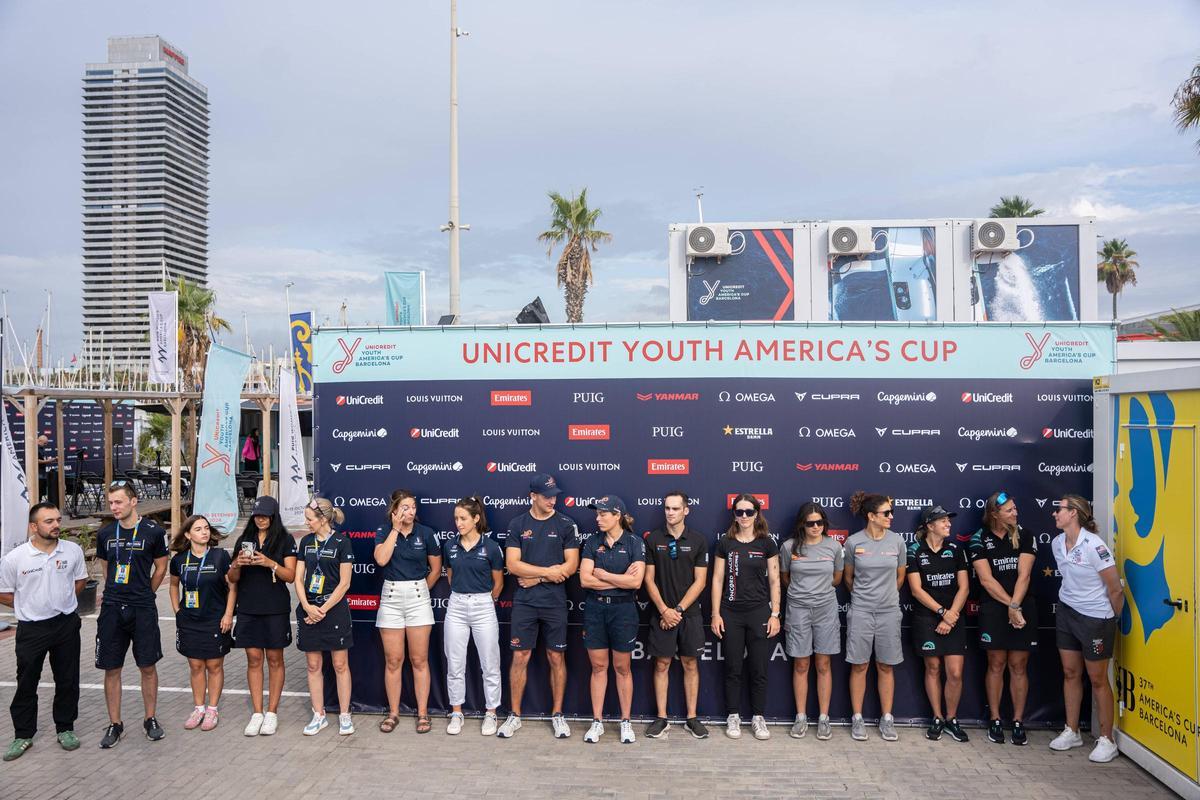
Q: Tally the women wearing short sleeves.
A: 12